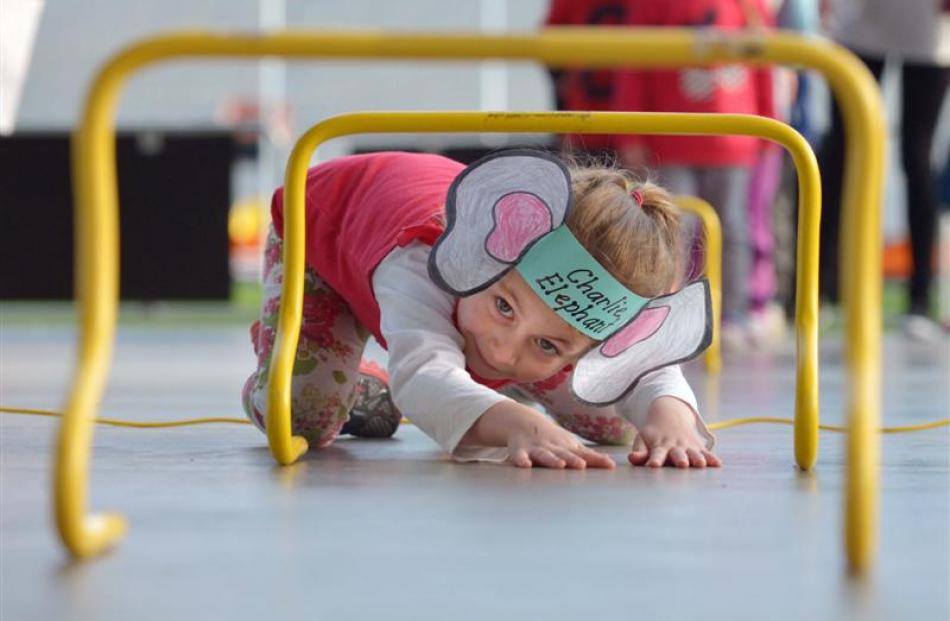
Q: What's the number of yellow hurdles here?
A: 3